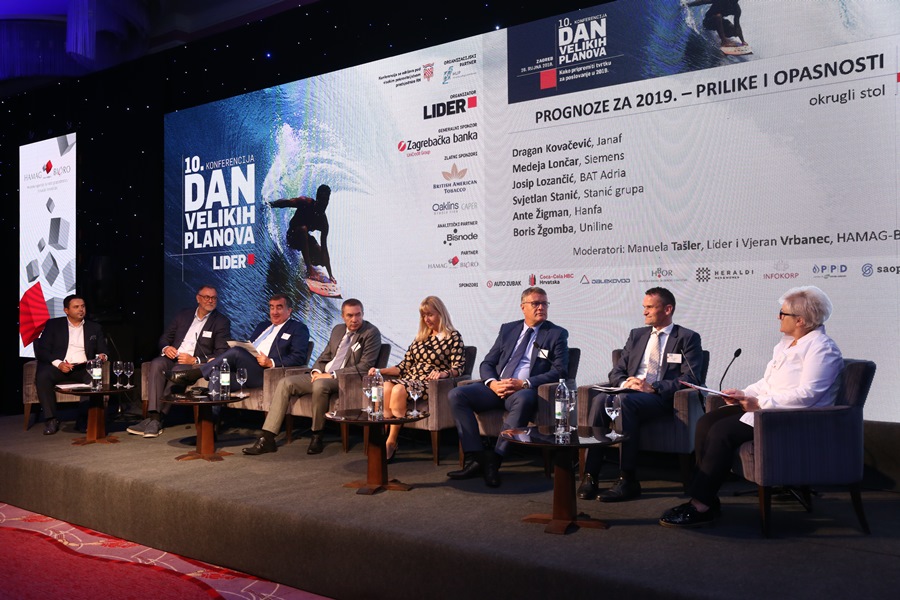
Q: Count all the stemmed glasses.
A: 9